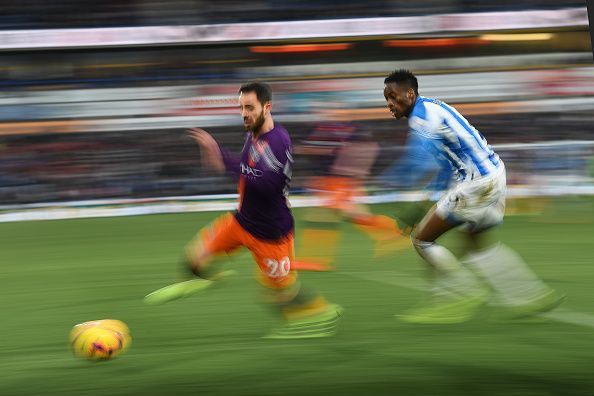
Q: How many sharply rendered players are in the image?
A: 2